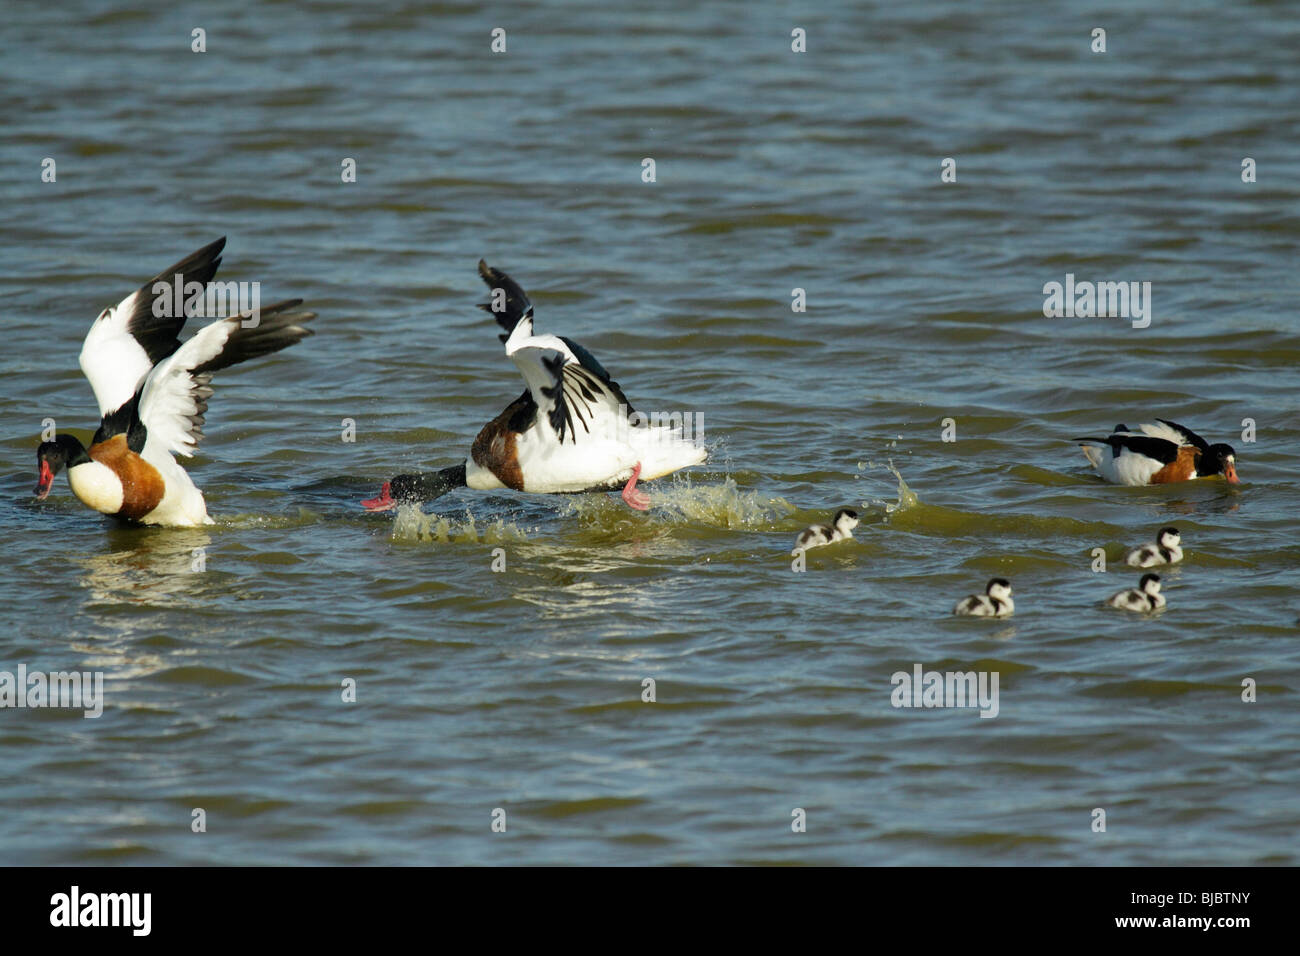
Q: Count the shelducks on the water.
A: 7